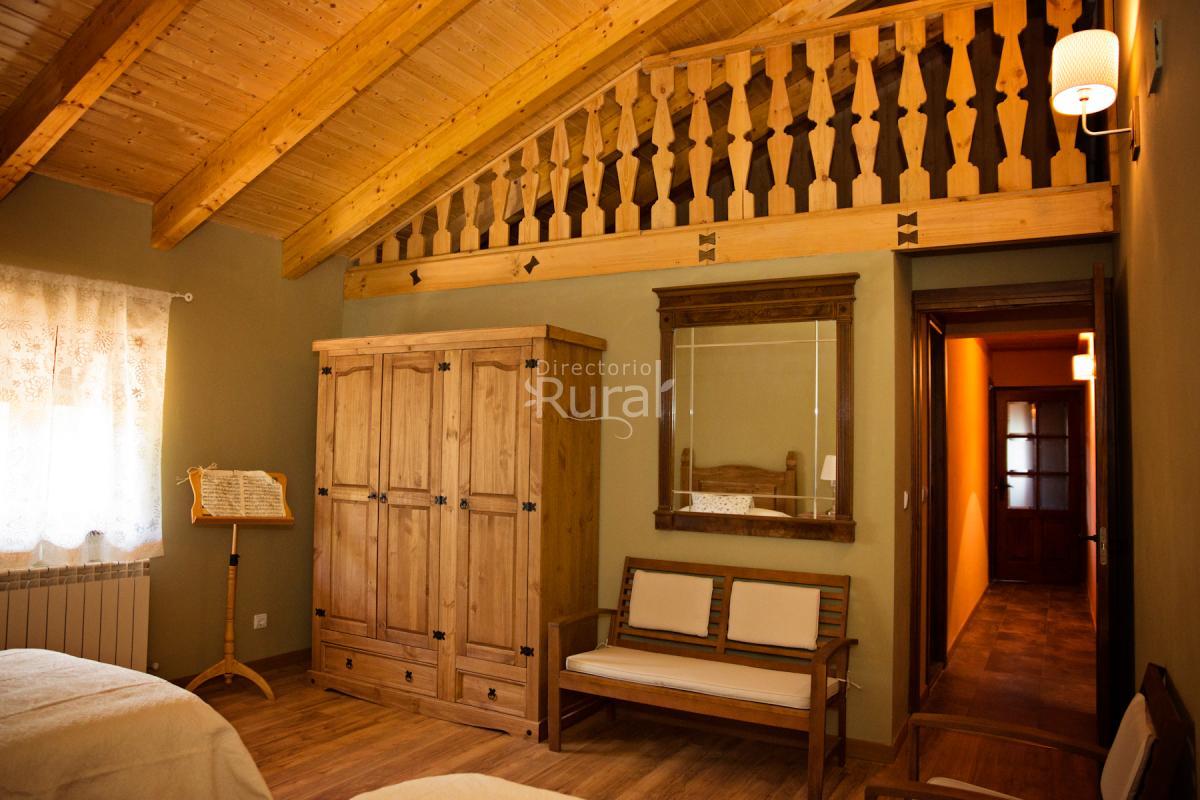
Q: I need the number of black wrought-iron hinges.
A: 9